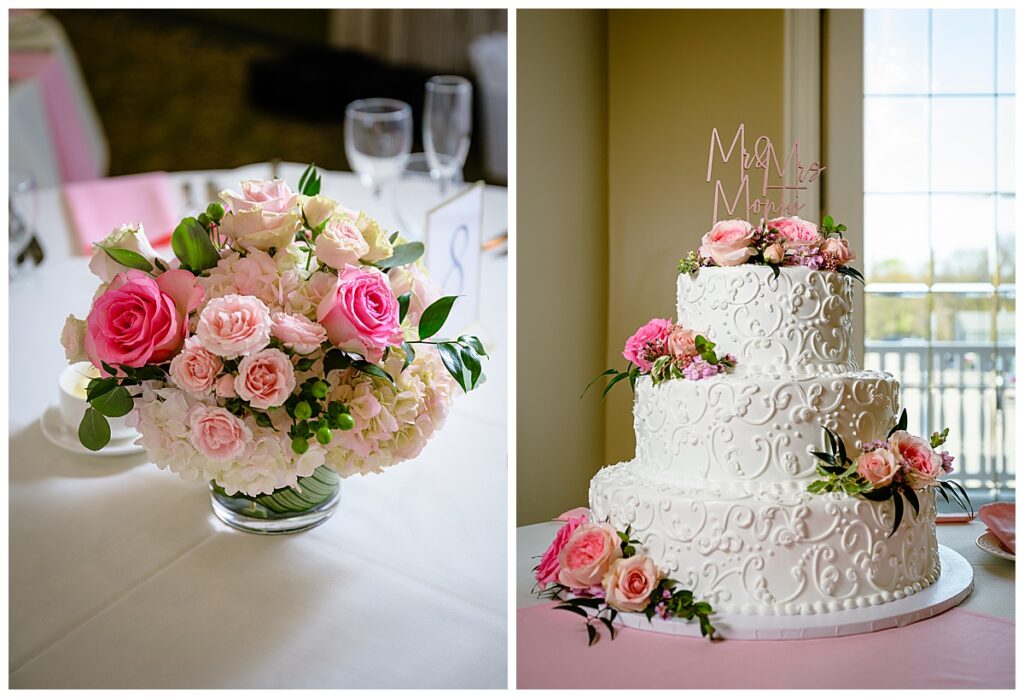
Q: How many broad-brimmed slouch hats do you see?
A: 0